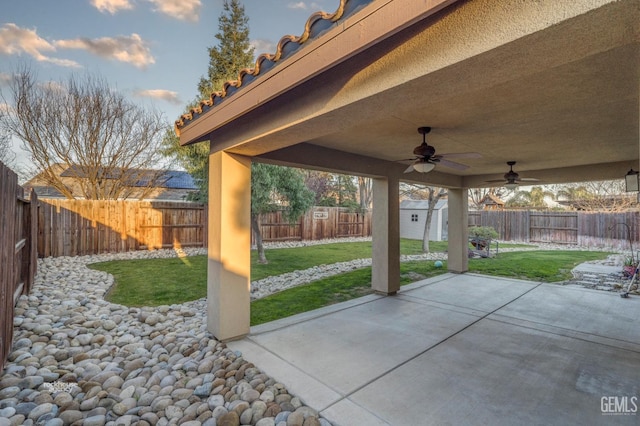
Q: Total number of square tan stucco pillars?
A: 3